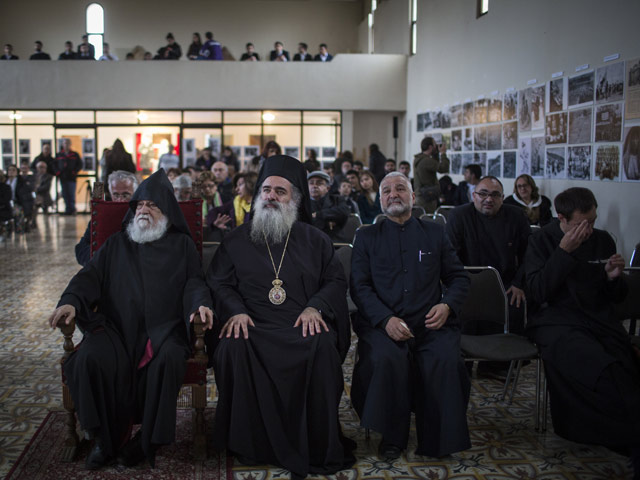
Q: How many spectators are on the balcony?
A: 15